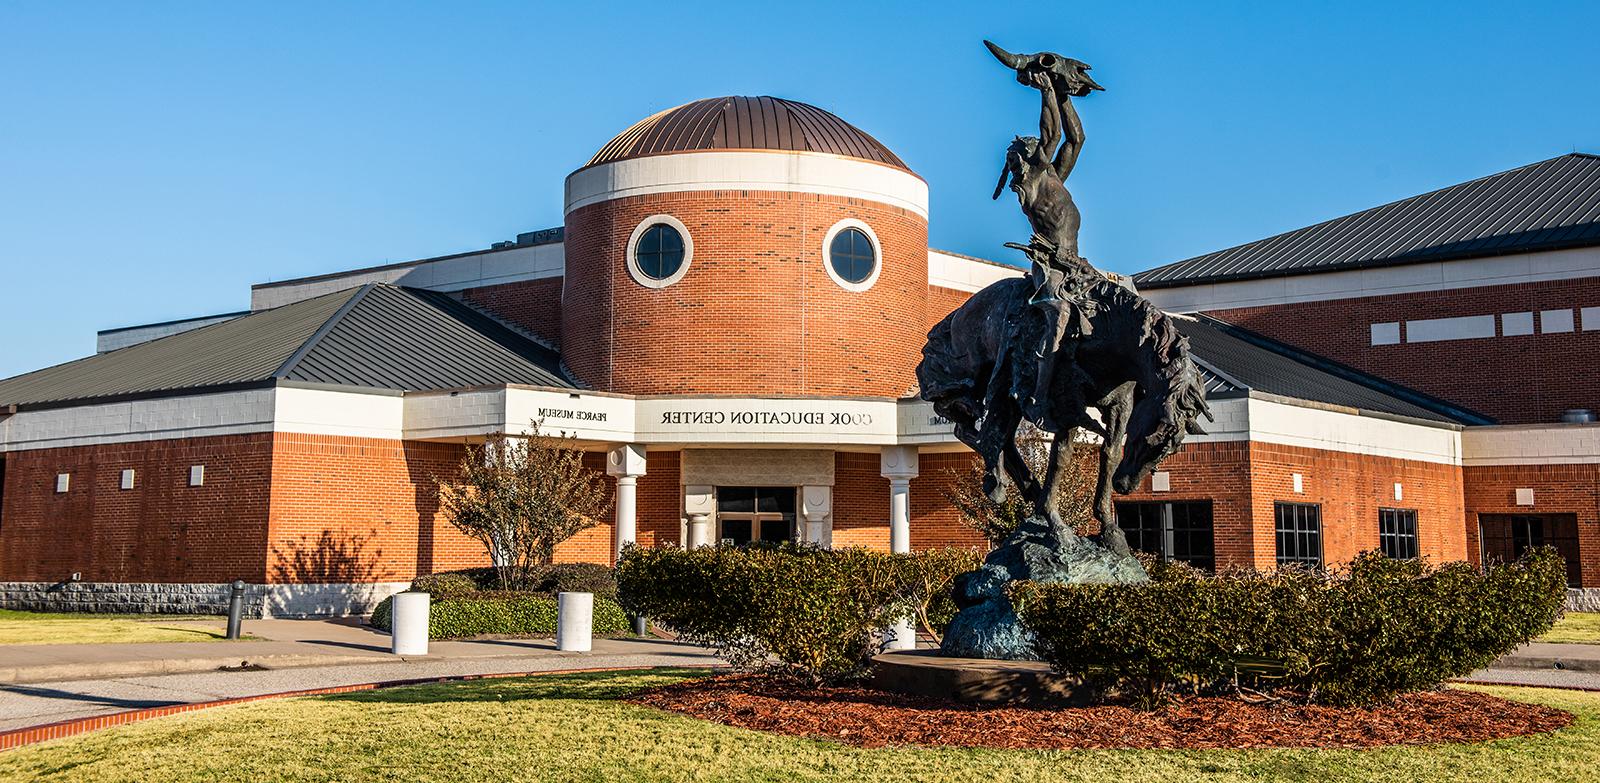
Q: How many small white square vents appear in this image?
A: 7